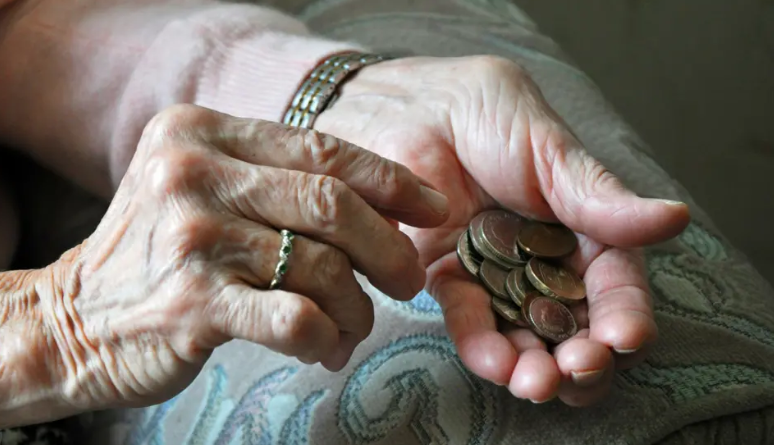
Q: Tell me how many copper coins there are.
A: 2